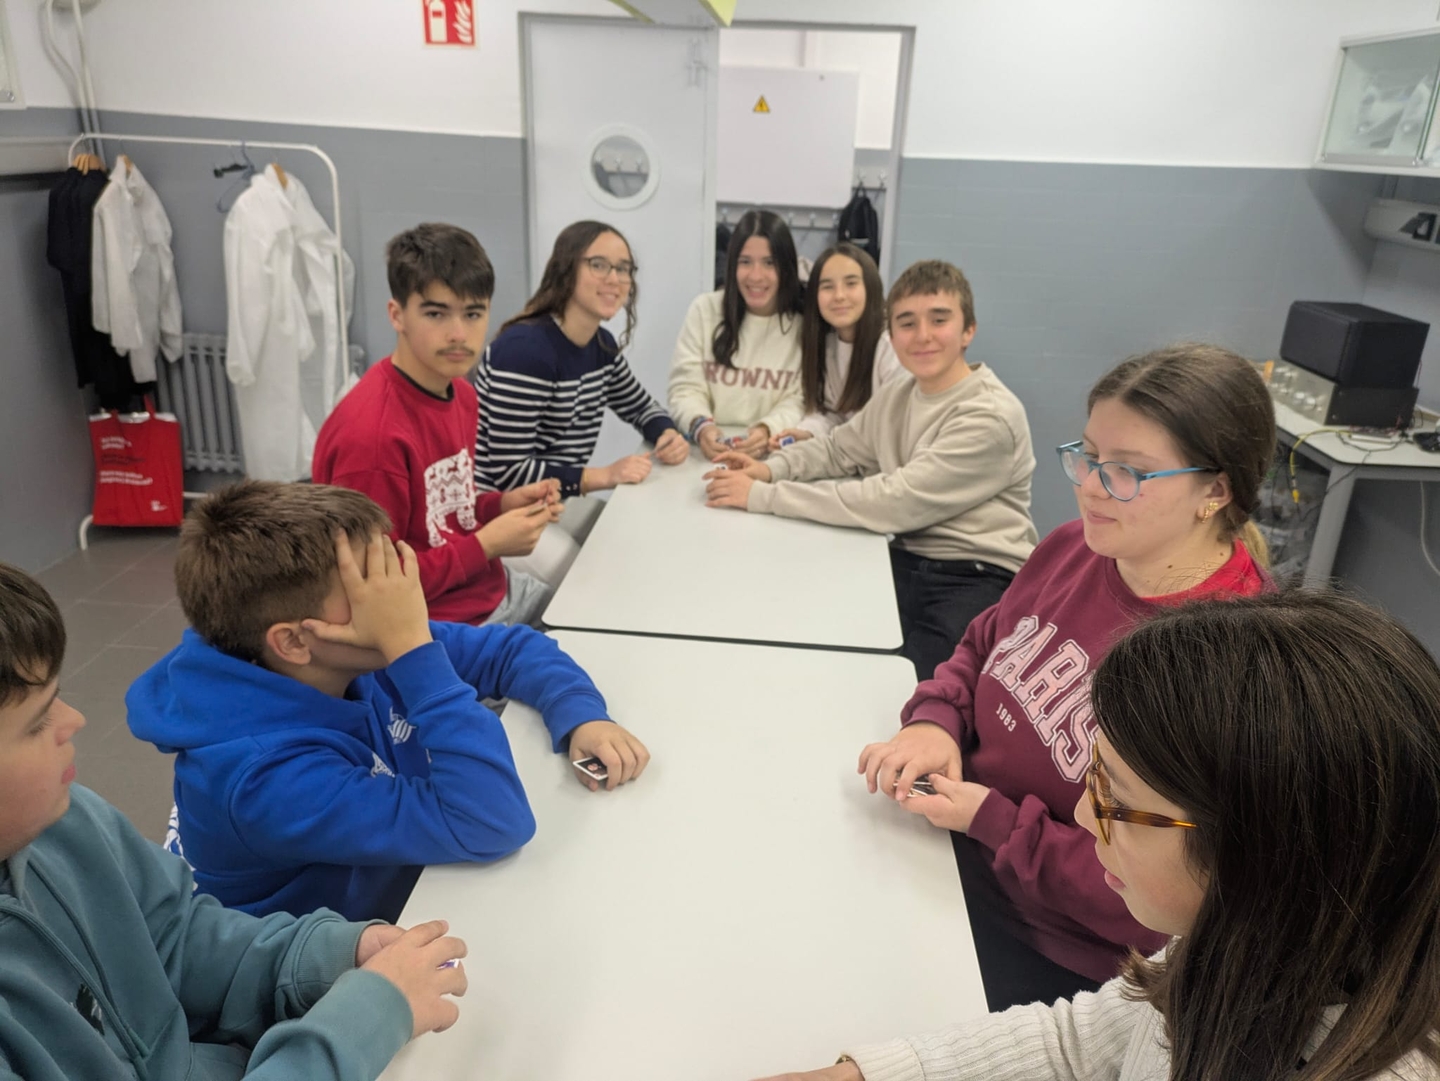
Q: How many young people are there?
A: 9